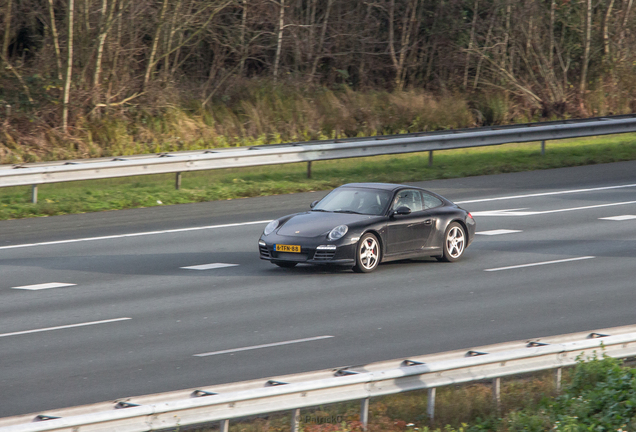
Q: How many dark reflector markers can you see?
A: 9